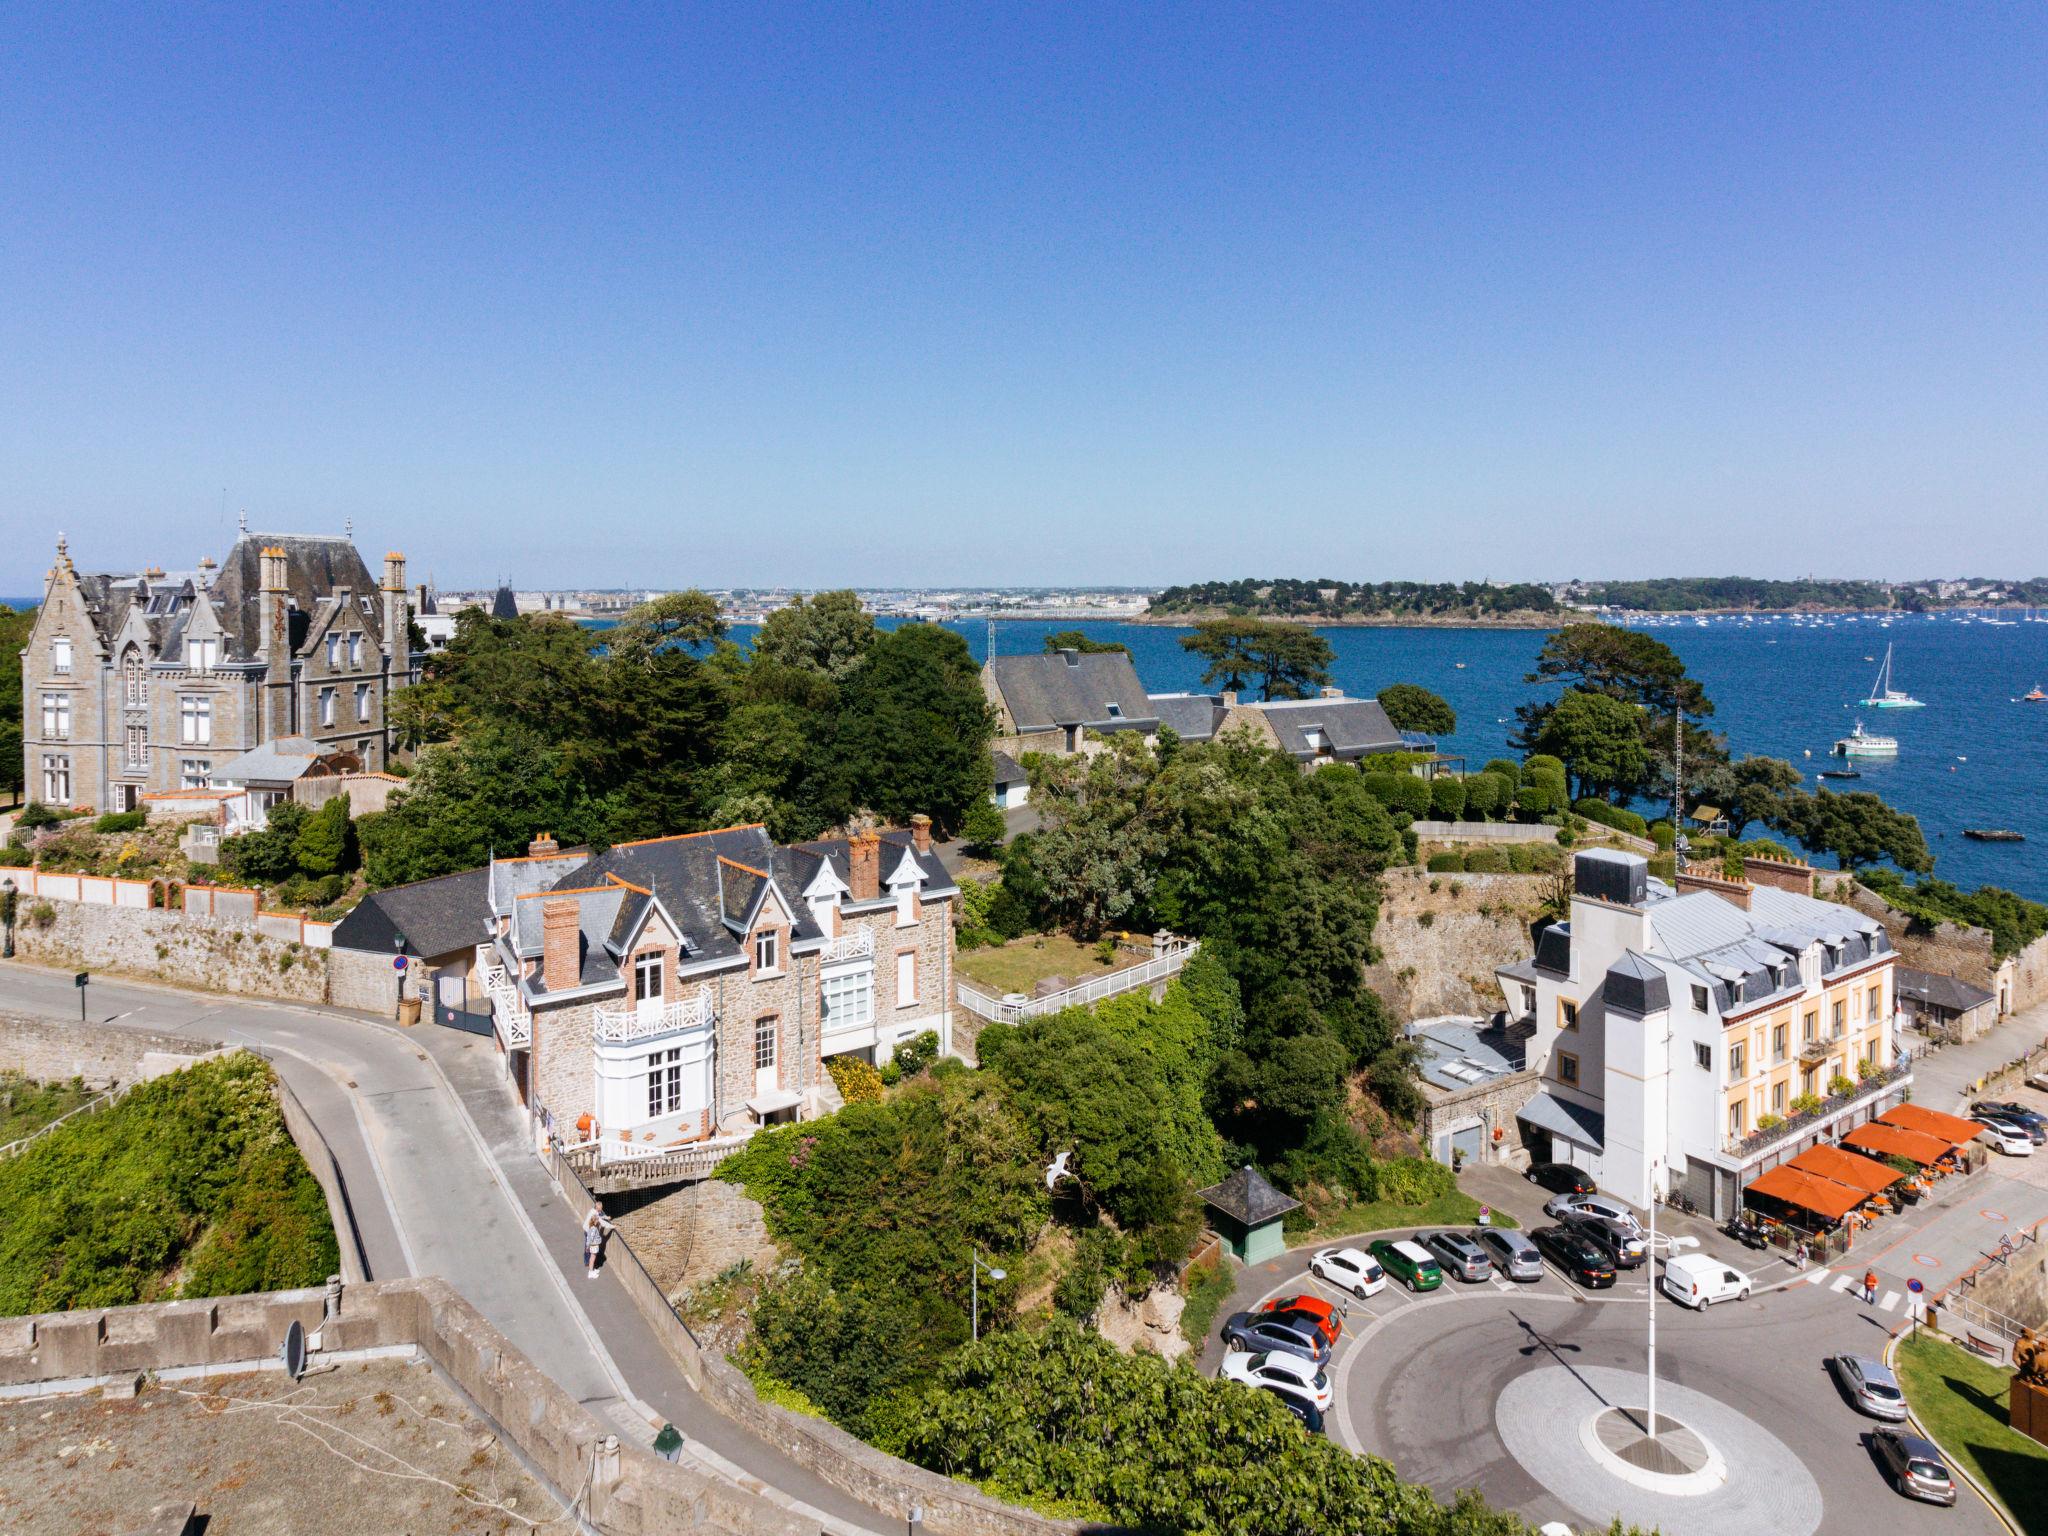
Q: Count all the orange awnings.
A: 4